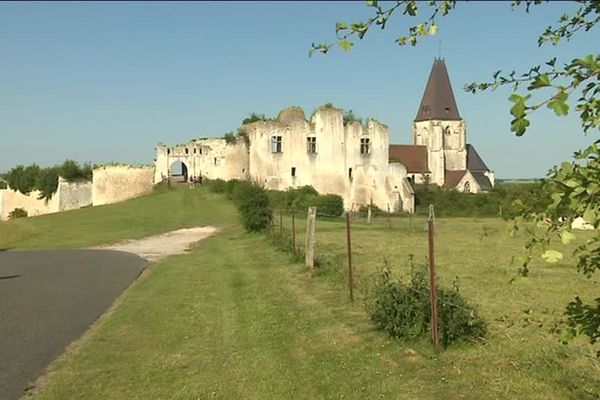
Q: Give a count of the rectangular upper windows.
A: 3